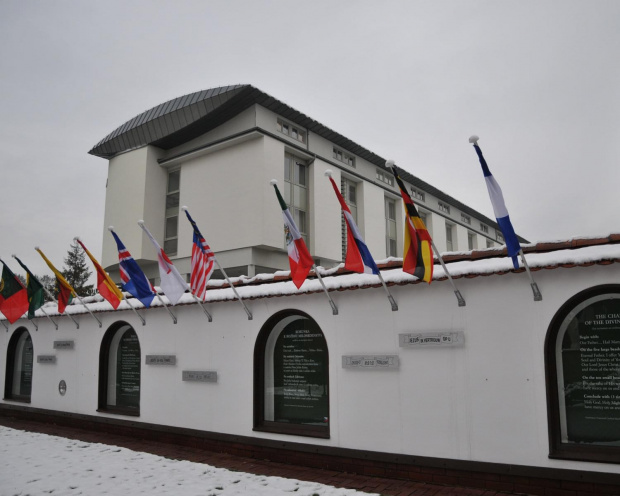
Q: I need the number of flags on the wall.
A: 11